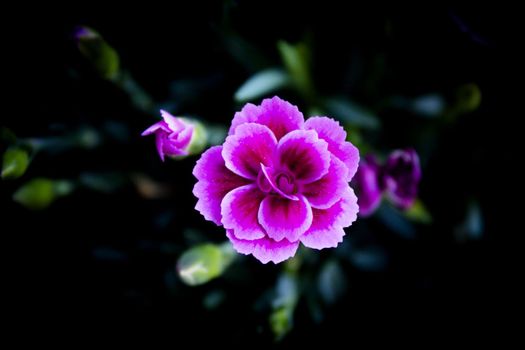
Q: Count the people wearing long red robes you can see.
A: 0